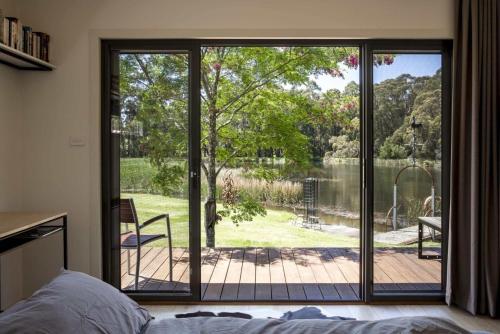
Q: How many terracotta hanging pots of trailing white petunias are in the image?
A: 0